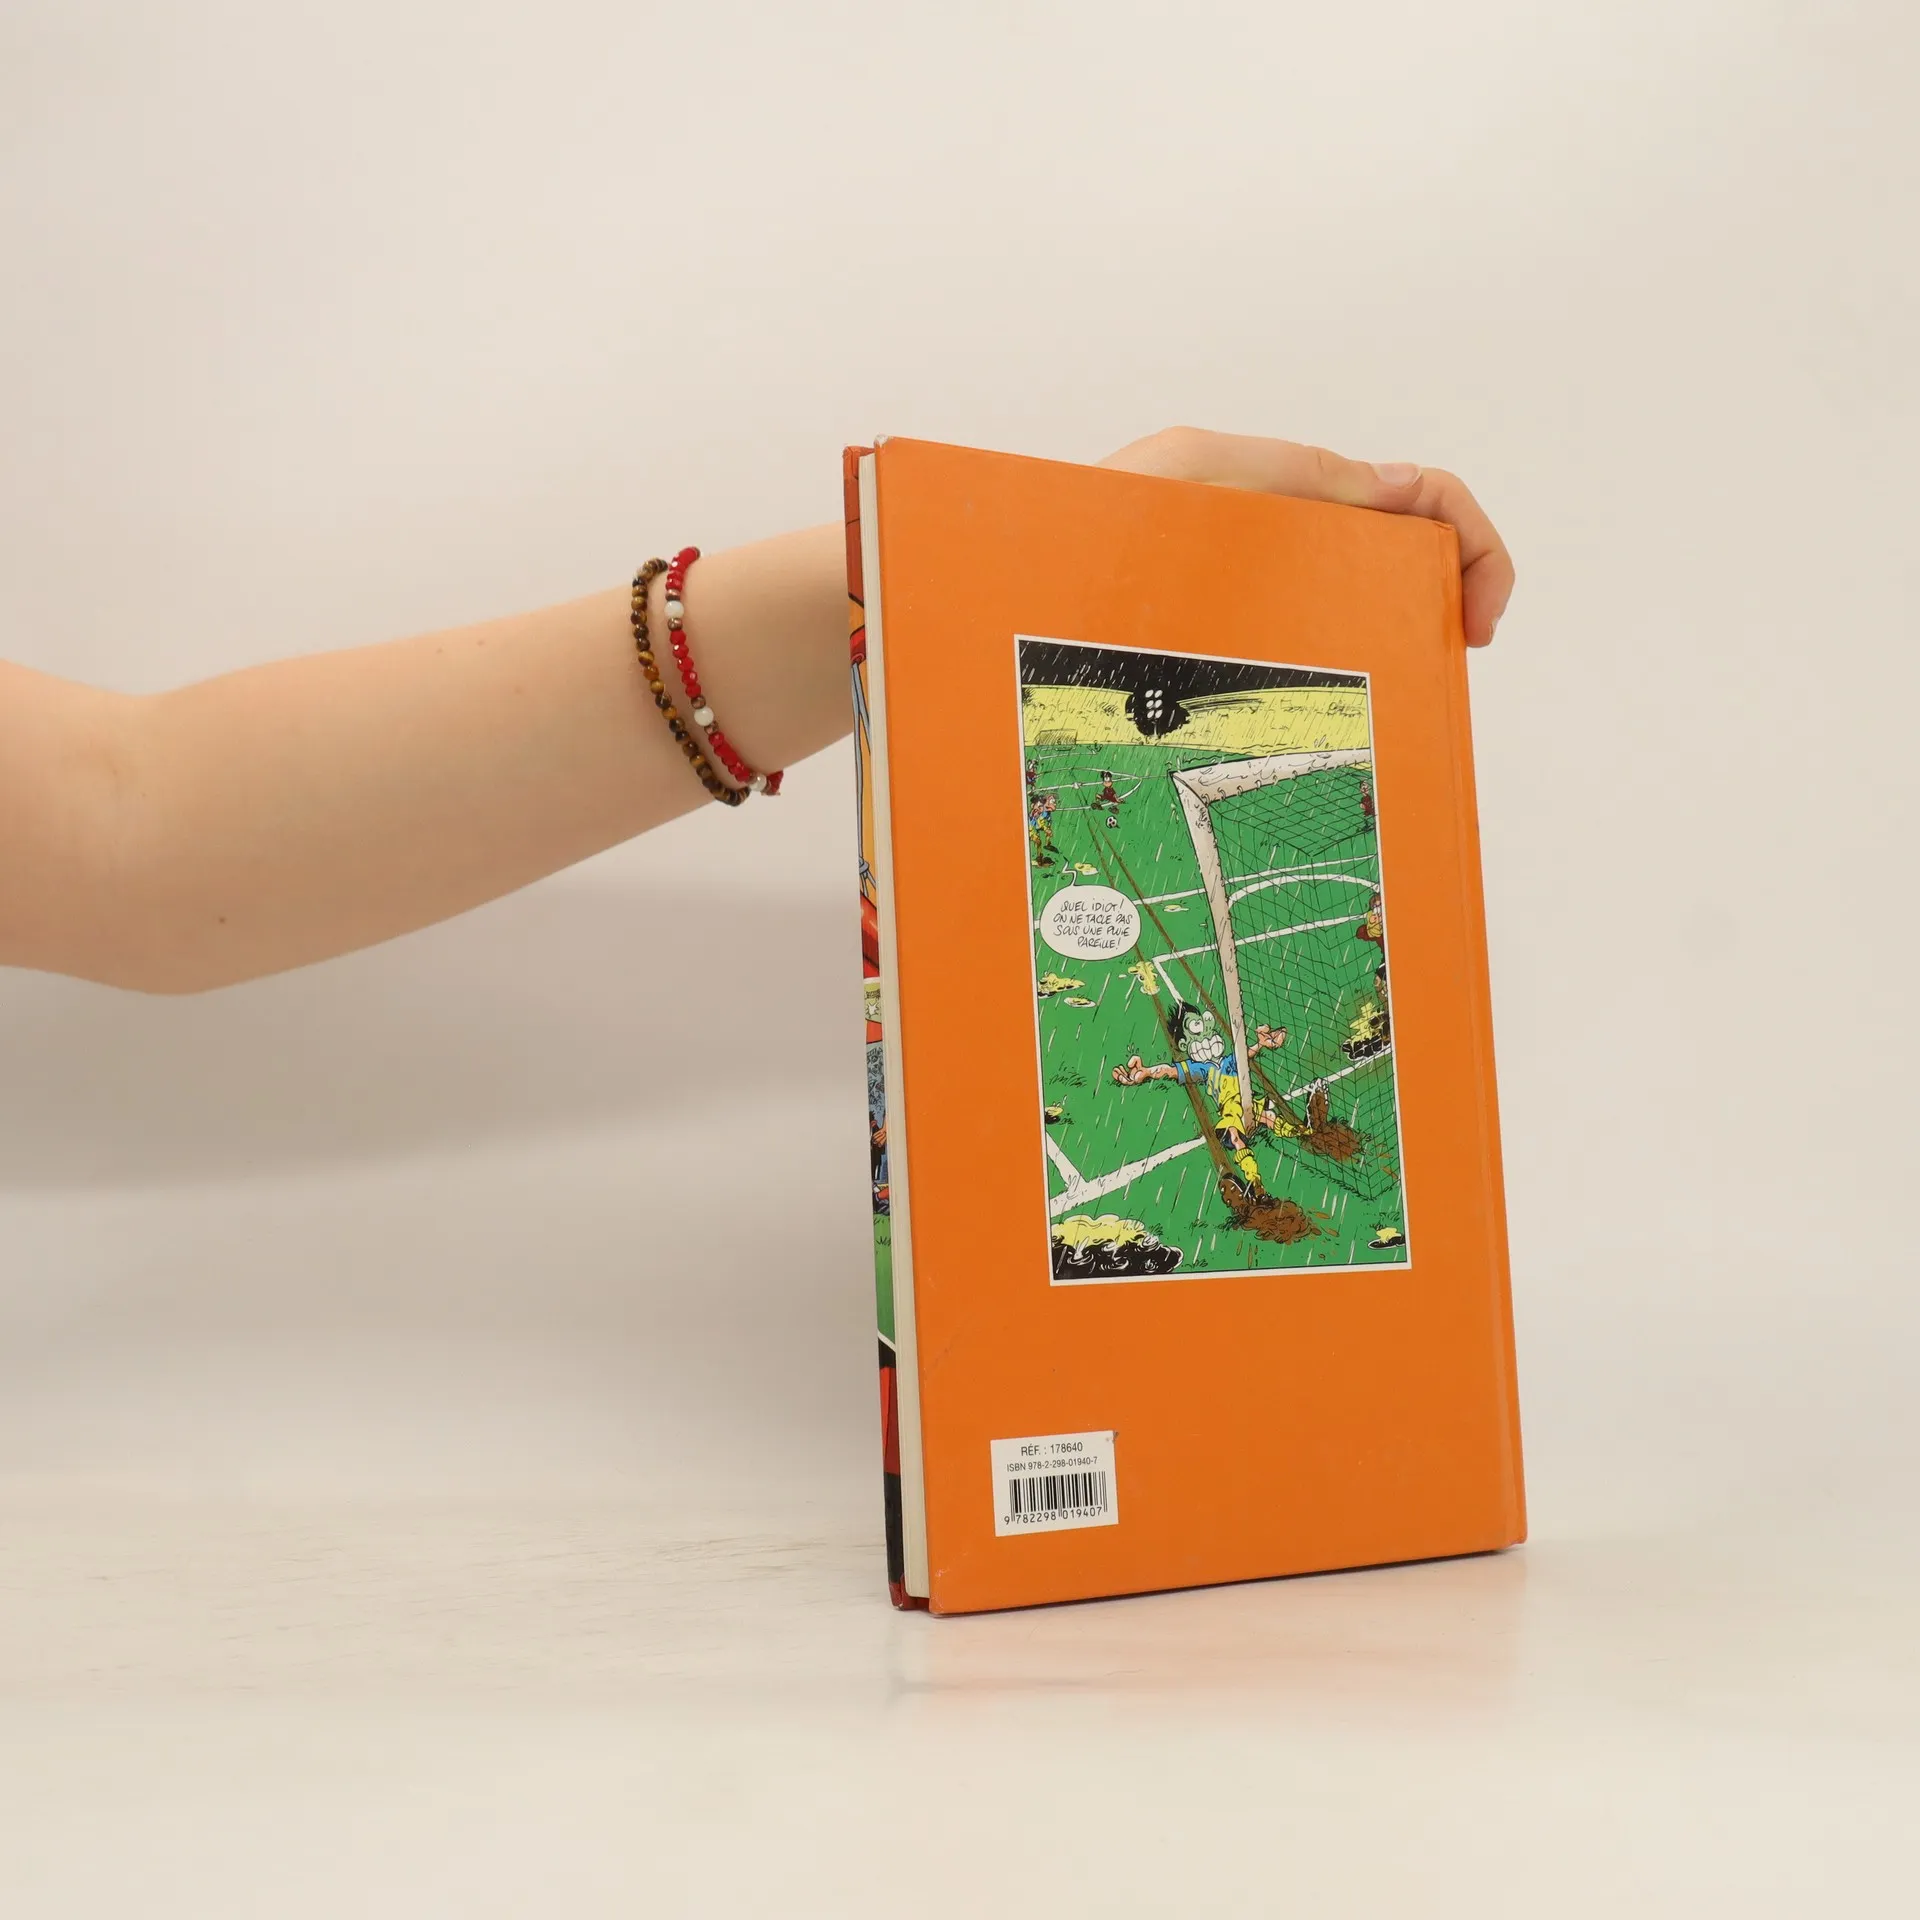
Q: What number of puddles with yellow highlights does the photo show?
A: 9